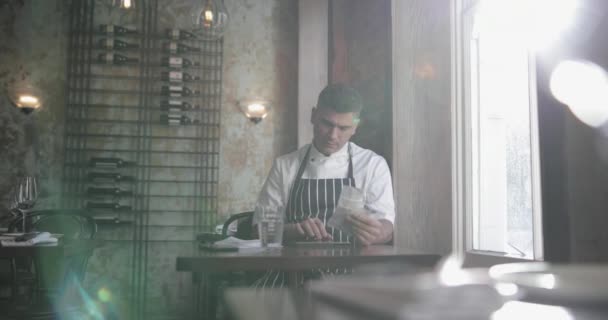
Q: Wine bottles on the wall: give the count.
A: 15